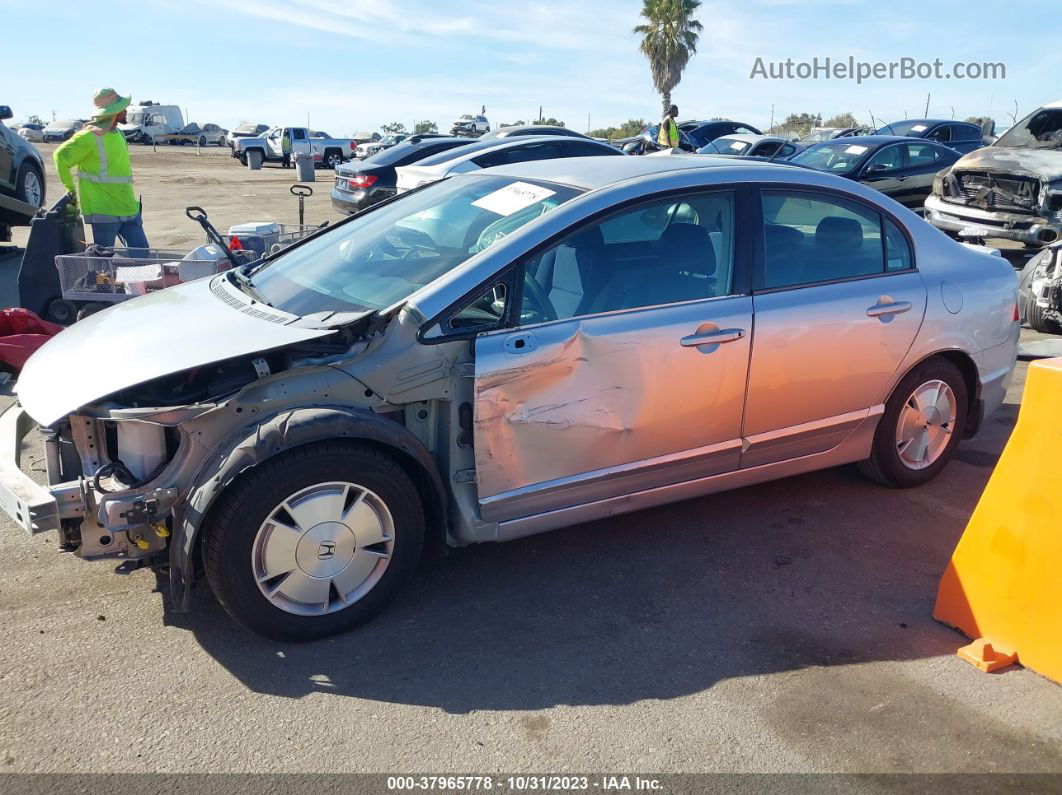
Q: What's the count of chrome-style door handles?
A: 2